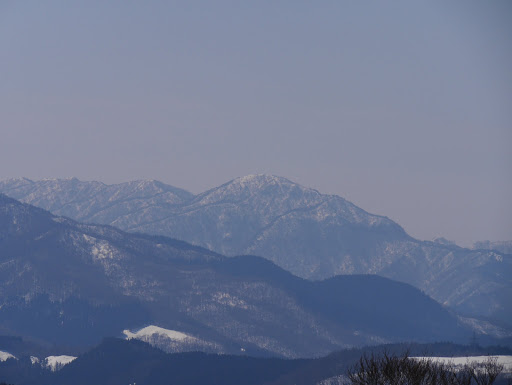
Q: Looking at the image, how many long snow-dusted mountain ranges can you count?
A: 2